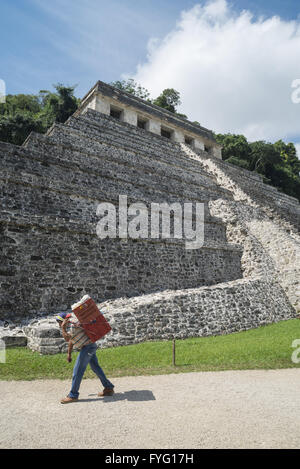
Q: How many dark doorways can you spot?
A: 5